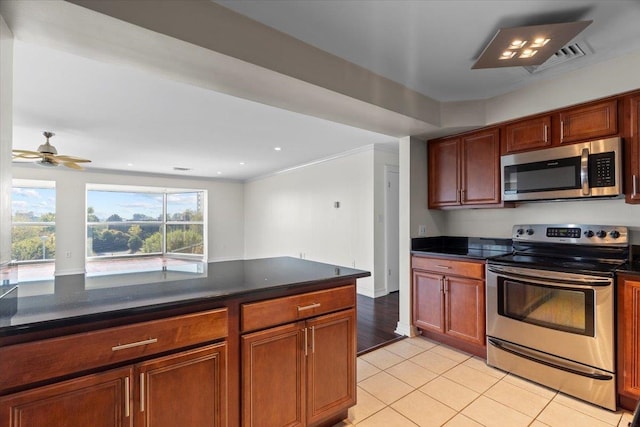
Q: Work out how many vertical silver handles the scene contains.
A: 12